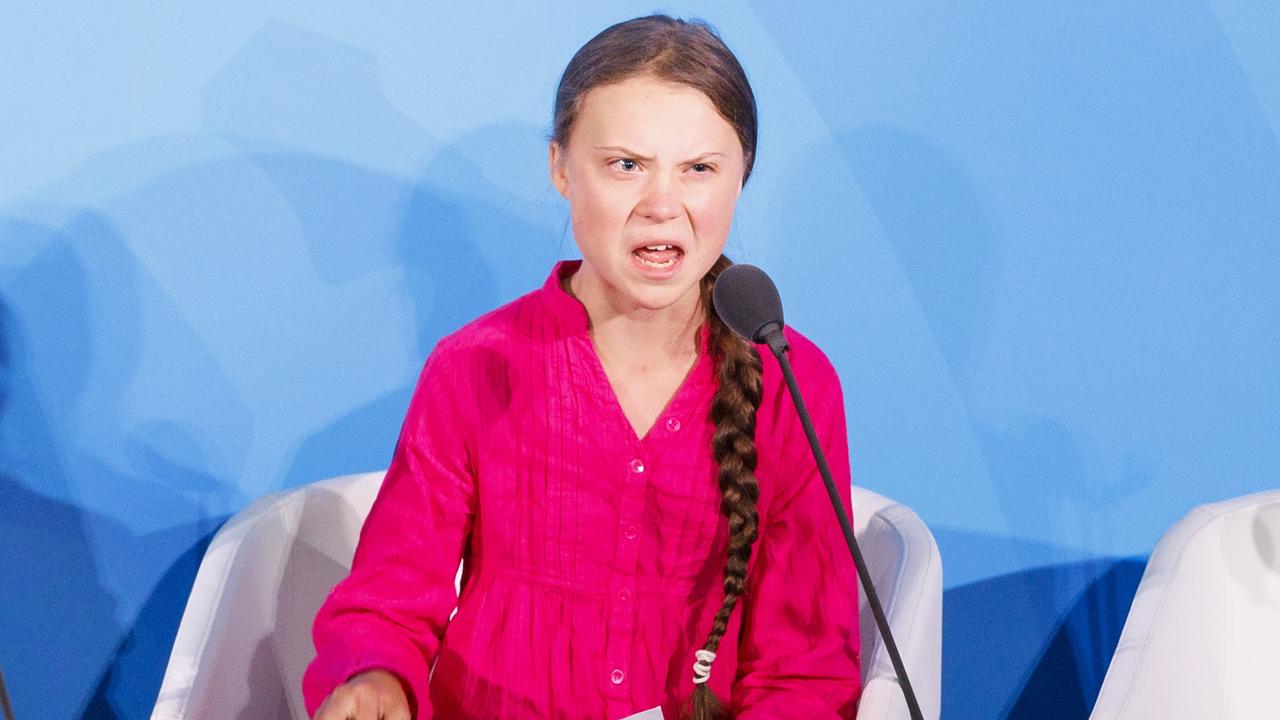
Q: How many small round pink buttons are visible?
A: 5